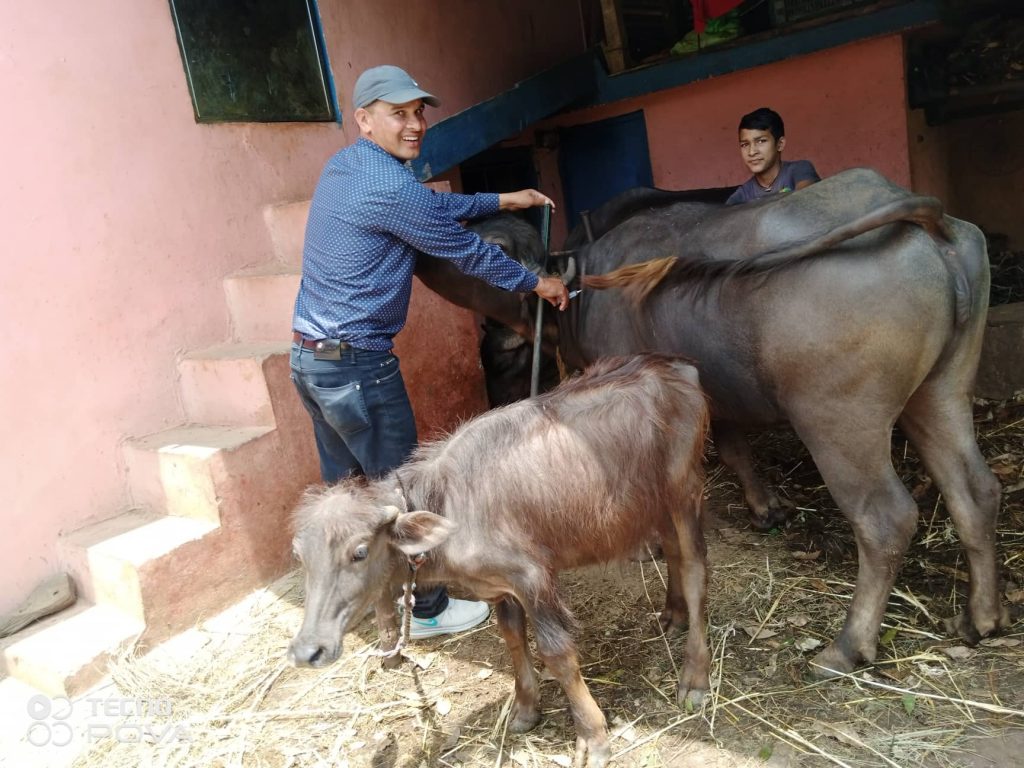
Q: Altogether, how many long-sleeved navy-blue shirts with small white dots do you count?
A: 1